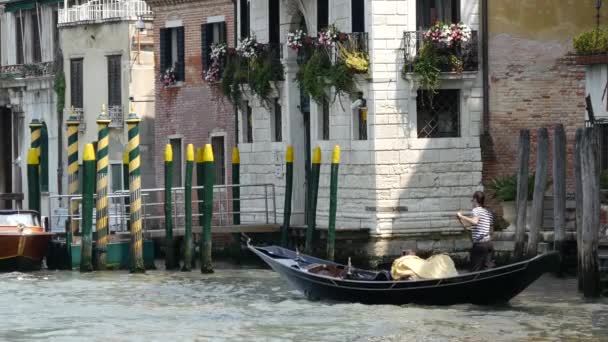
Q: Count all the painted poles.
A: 15